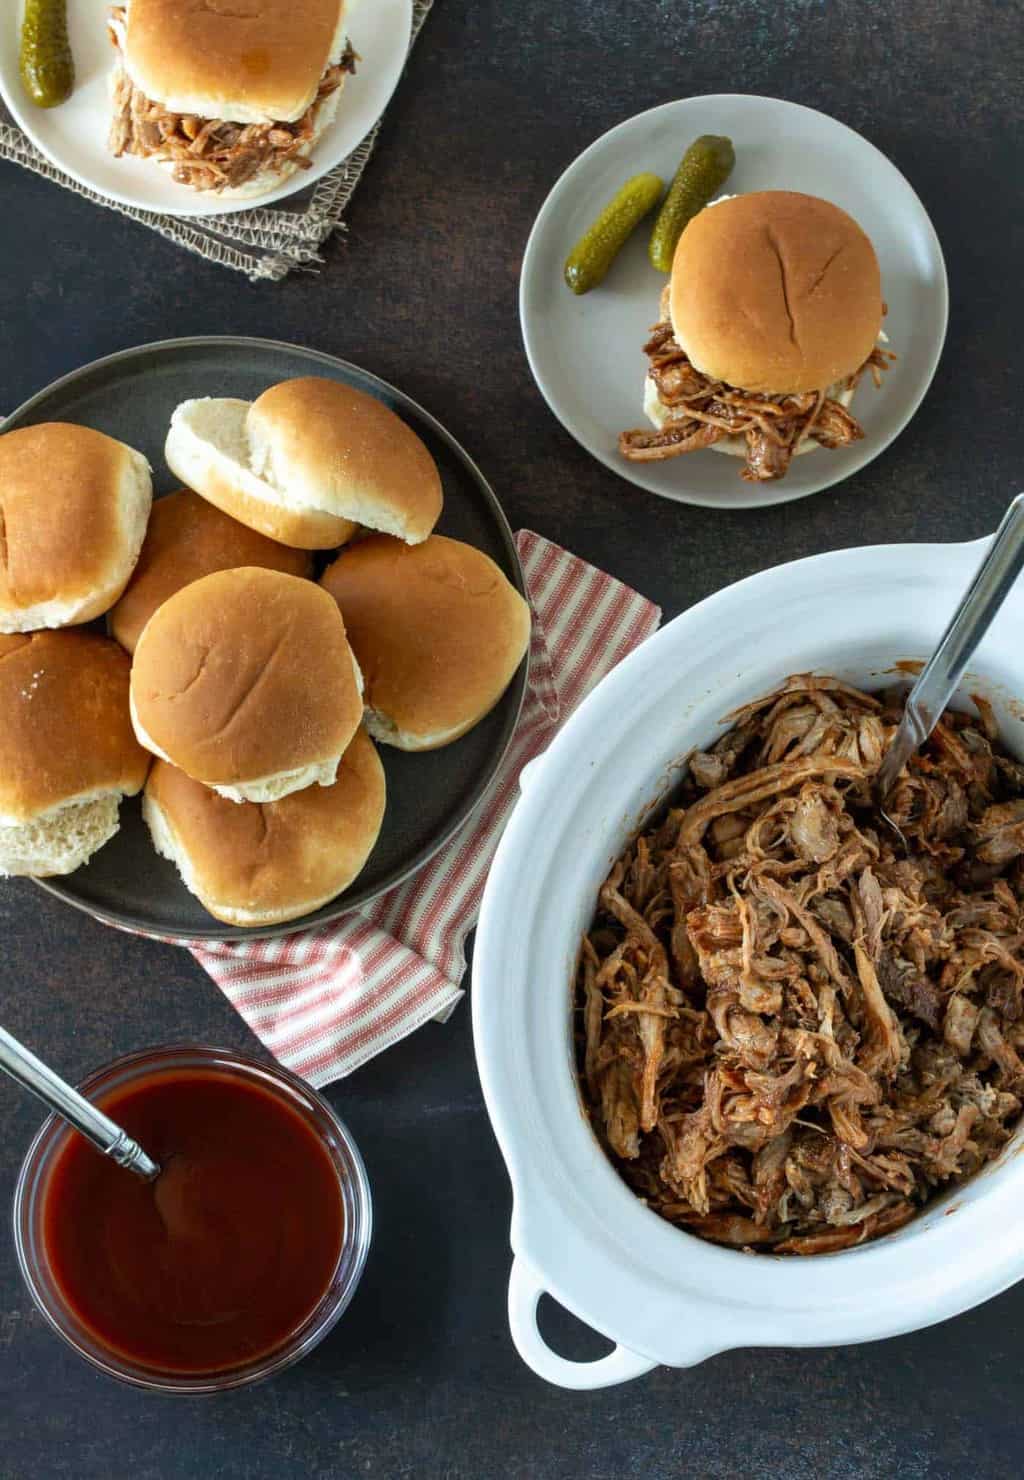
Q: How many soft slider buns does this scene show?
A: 9